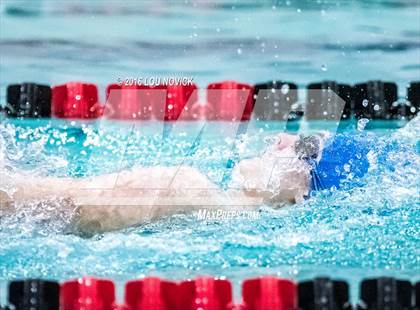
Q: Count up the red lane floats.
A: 8